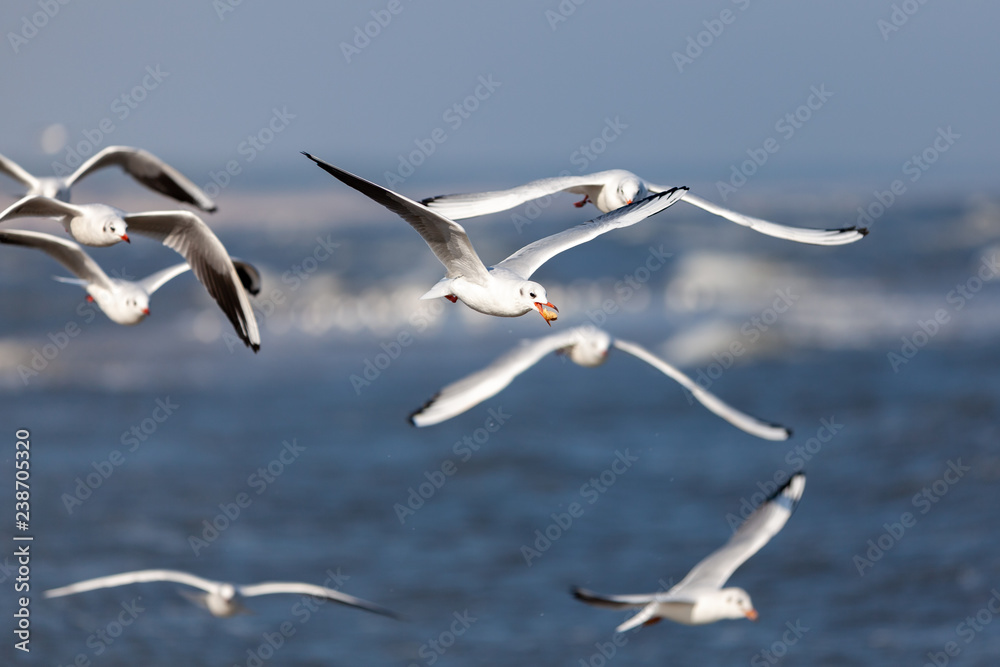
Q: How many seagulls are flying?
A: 8